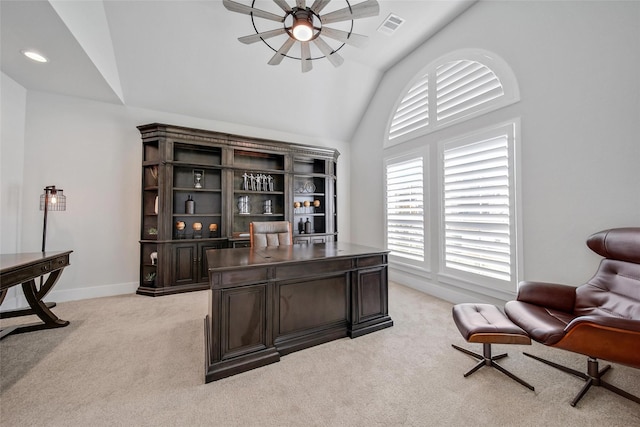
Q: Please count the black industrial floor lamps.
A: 1